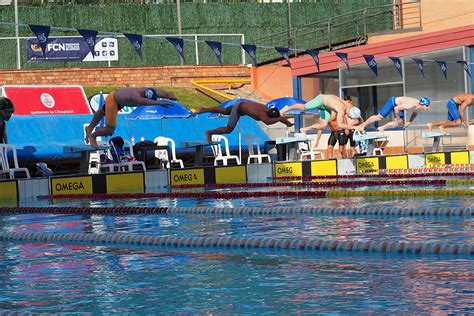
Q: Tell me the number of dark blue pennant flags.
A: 14